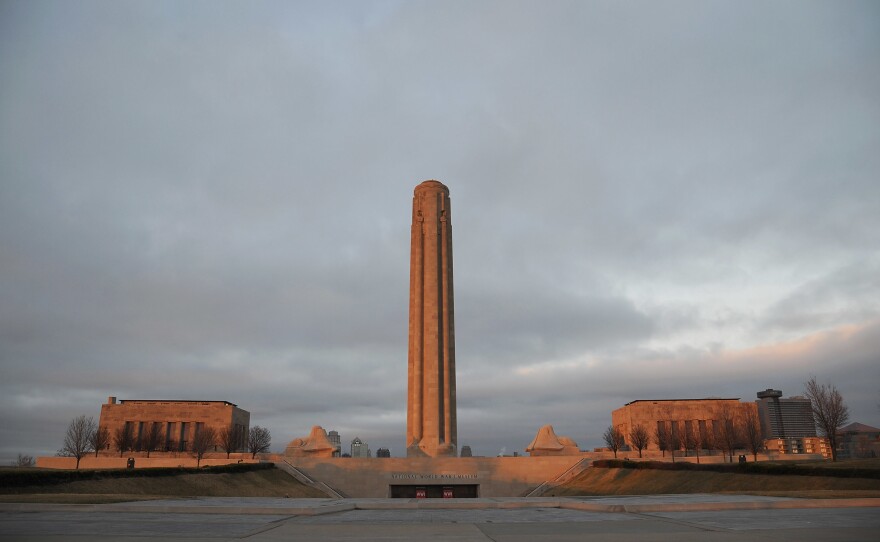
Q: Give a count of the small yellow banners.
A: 0